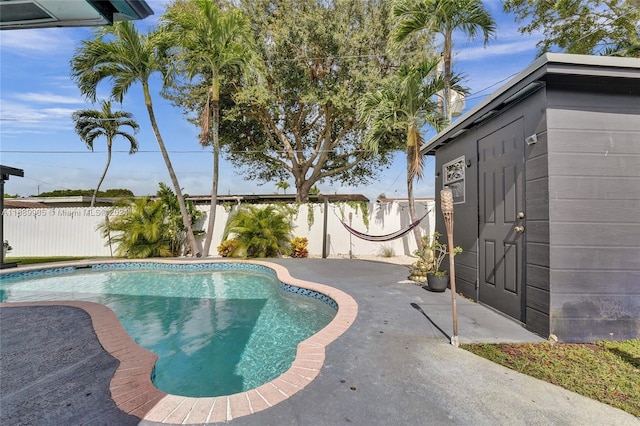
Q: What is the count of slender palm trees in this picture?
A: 5